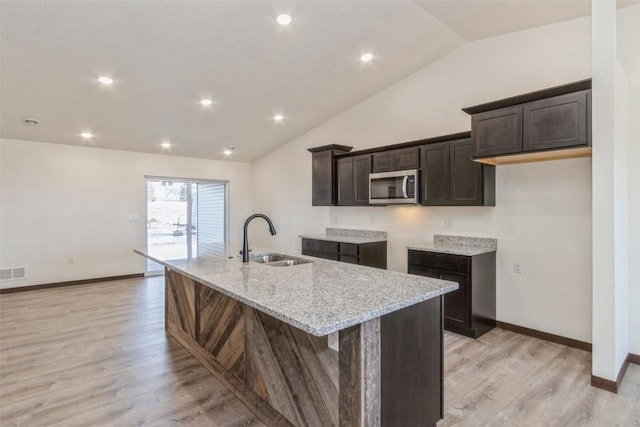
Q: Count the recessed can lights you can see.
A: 8